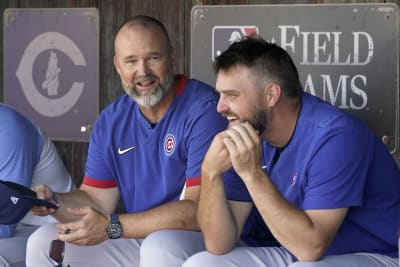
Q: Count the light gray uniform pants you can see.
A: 3